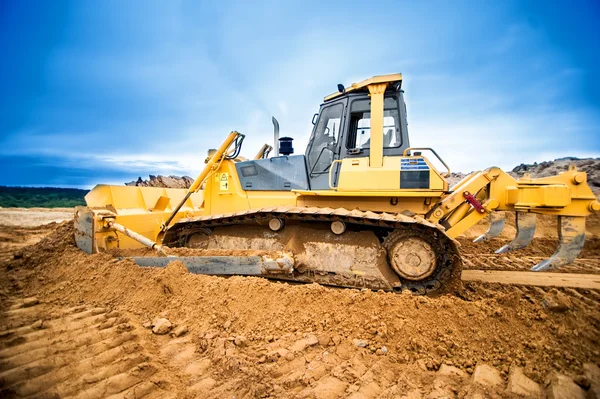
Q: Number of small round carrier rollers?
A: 2